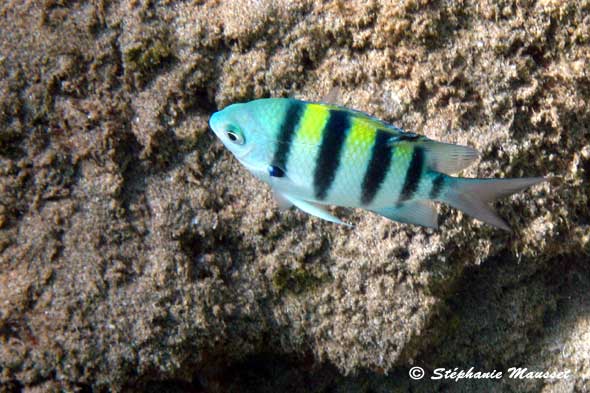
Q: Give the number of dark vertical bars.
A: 5